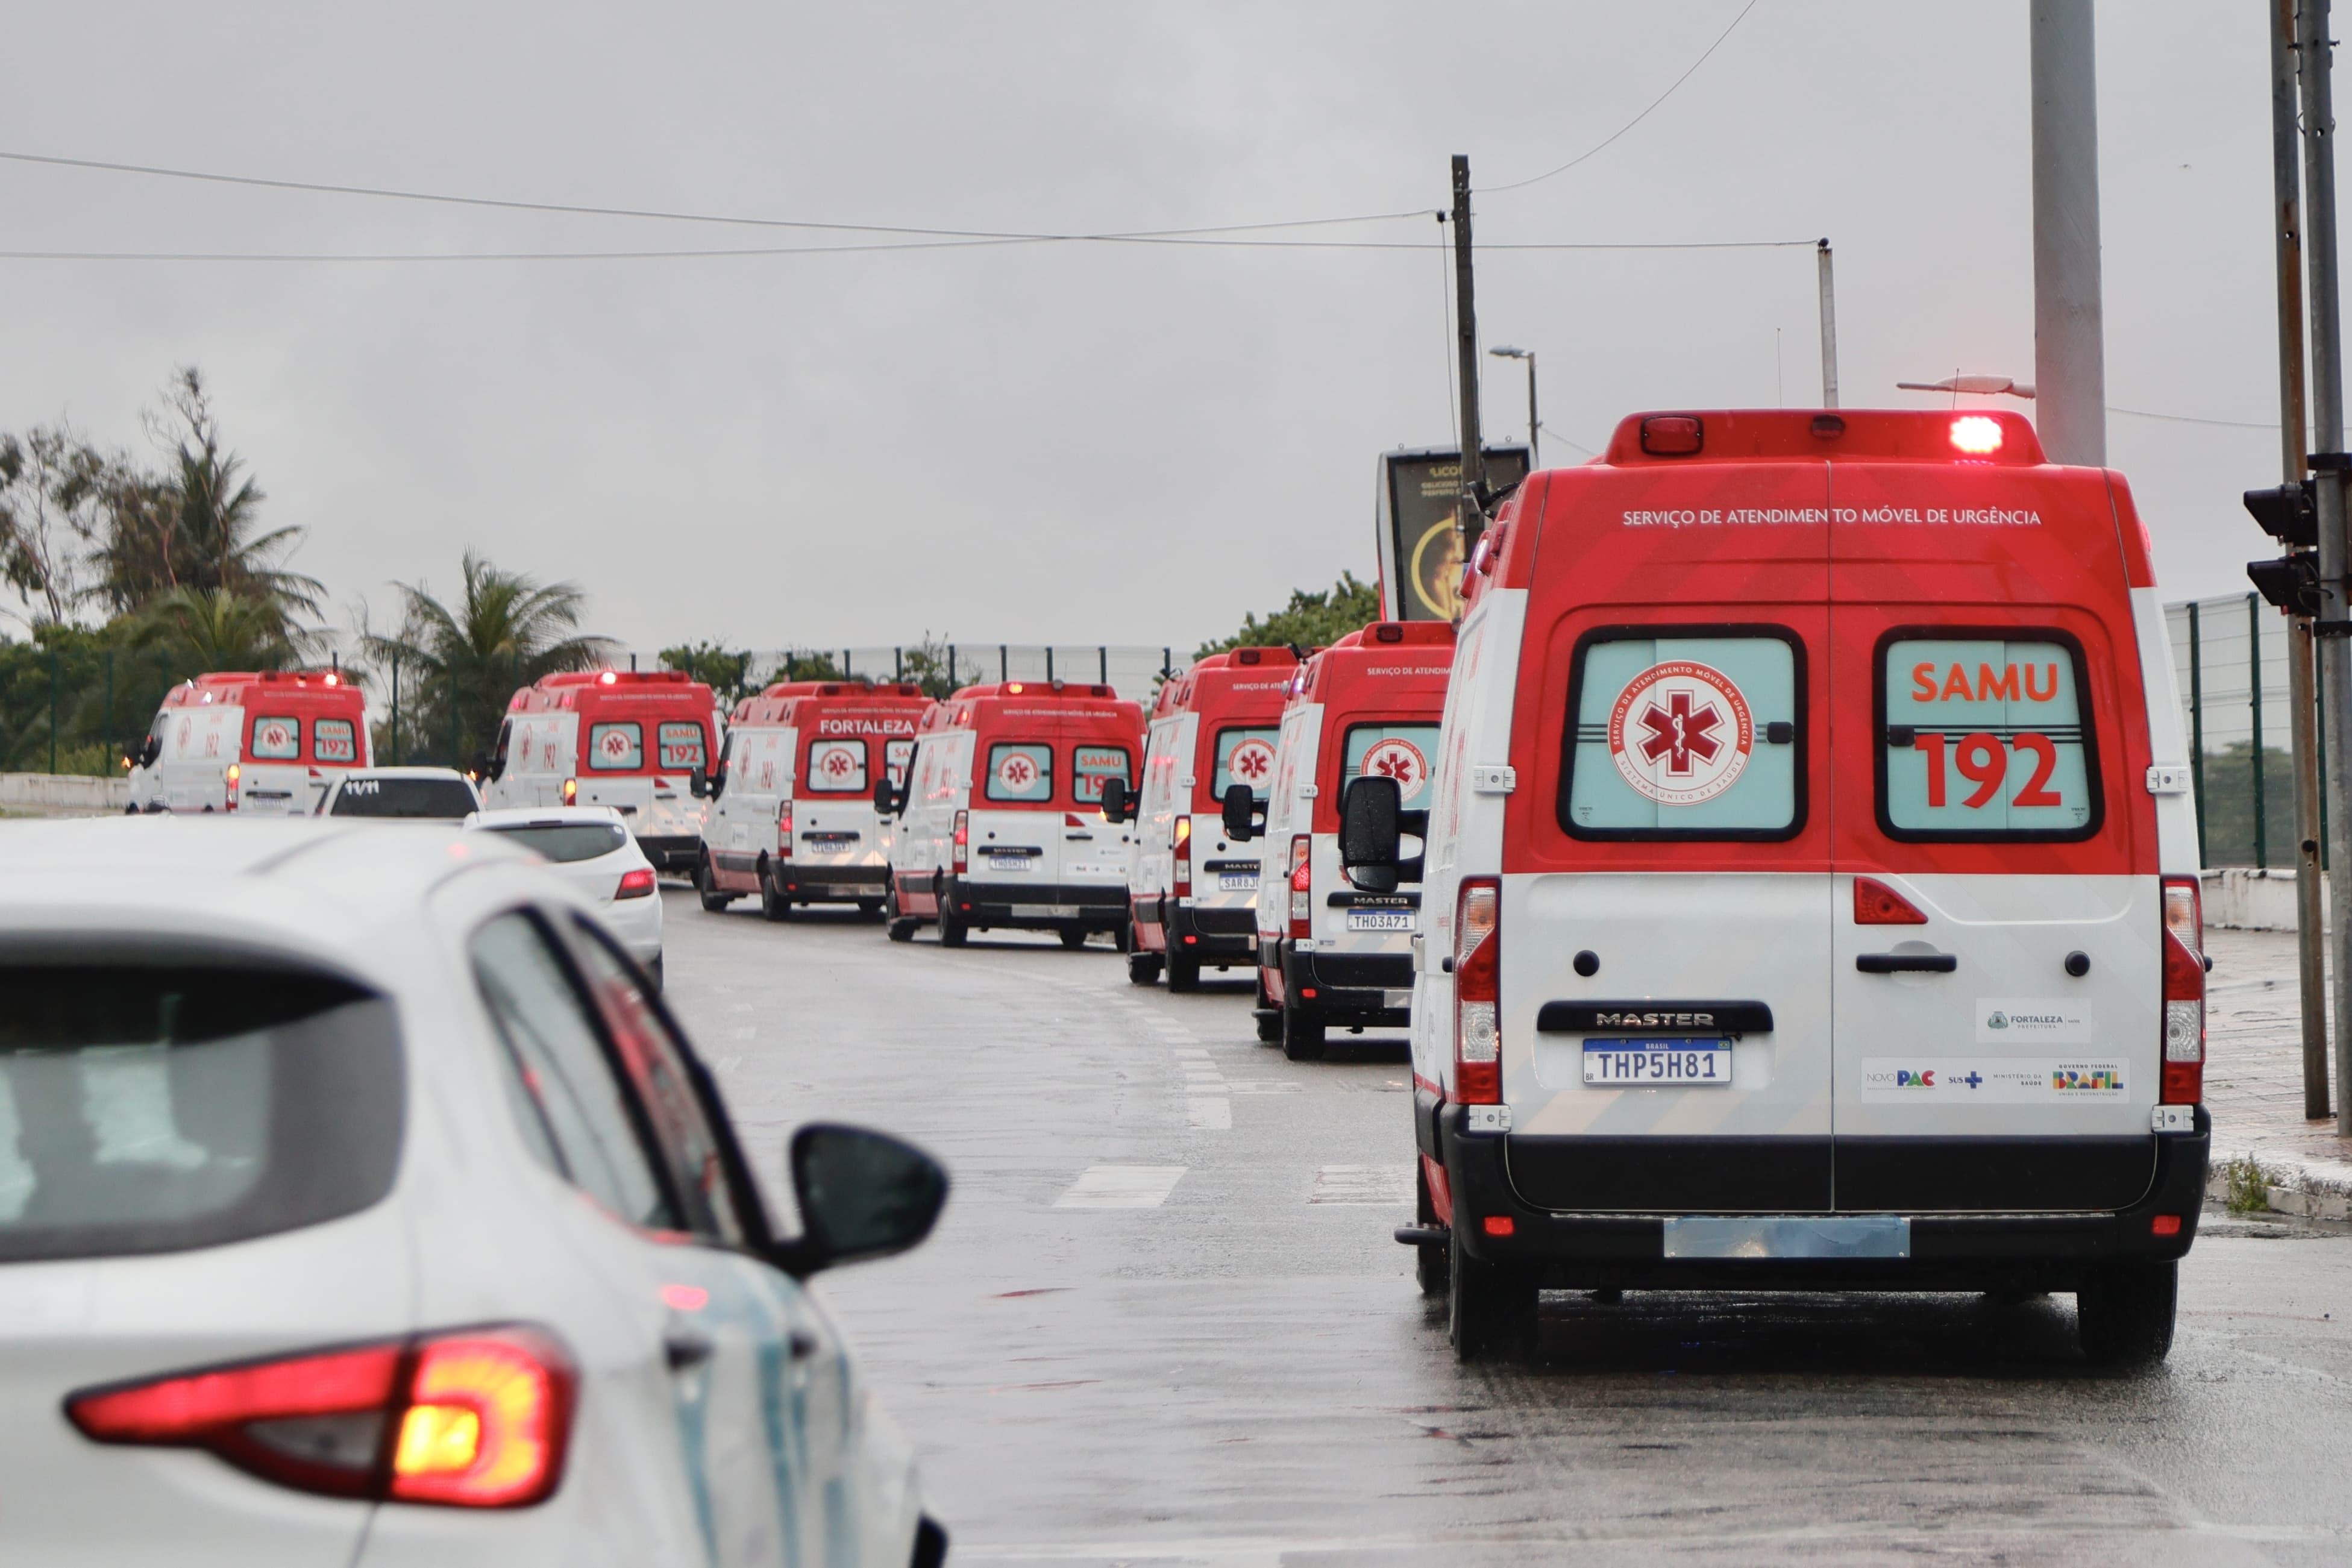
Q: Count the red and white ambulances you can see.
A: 7